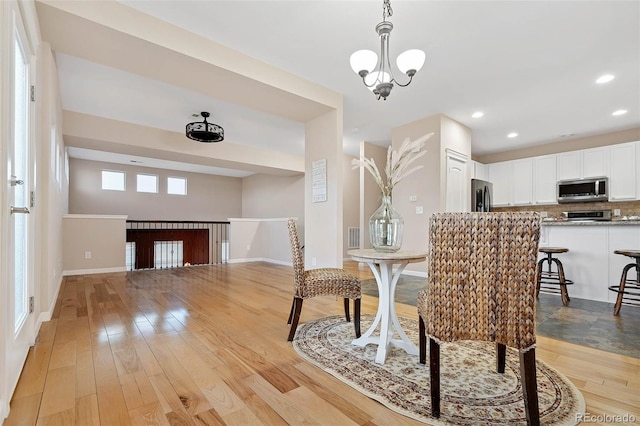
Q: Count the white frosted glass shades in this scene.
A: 3